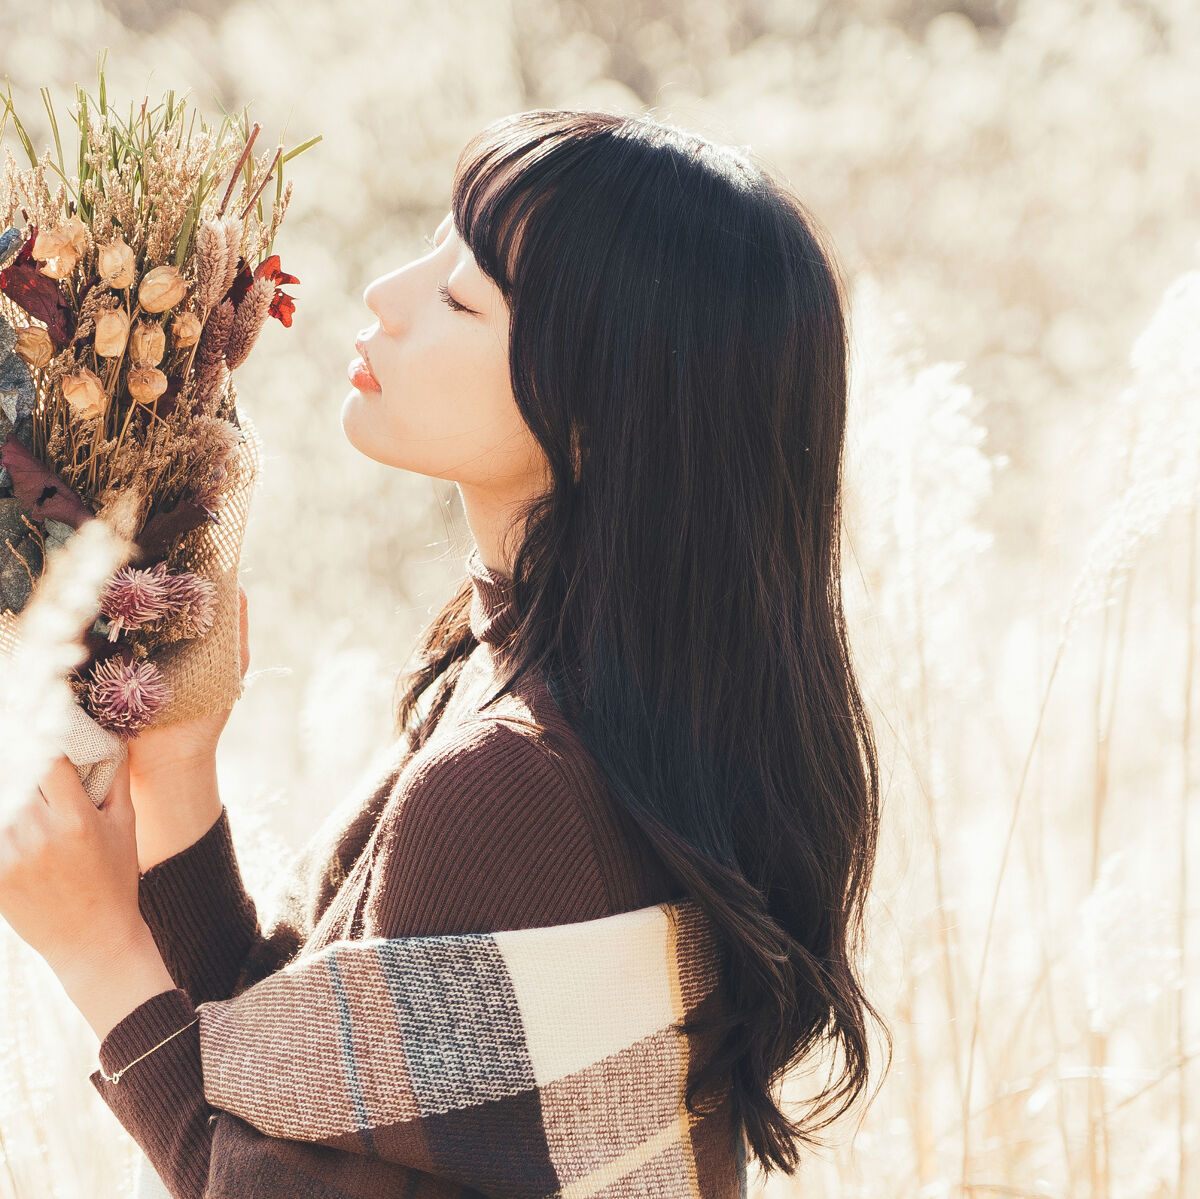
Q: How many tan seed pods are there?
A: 9